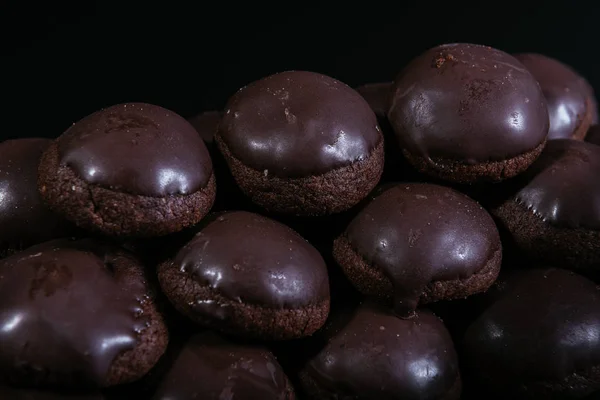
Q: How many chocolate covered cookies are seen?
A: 14